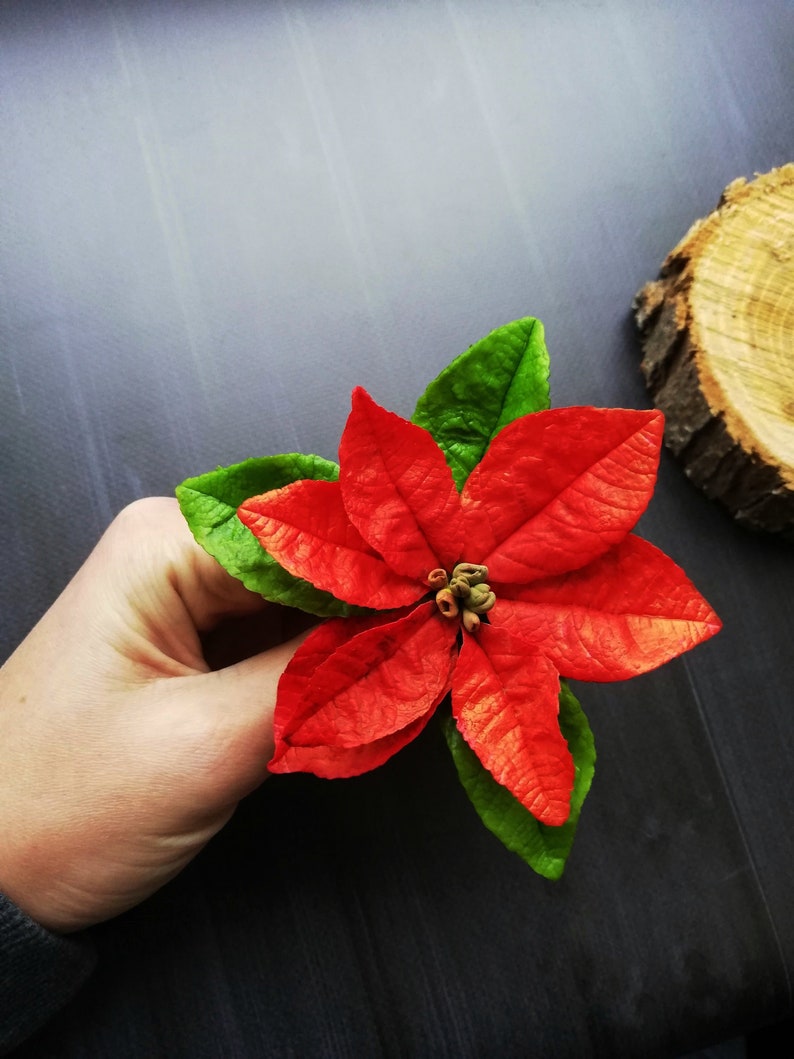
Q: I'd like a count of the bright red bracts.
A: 7